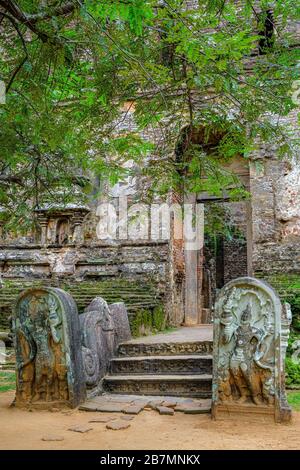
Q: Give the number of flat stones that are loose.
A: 5